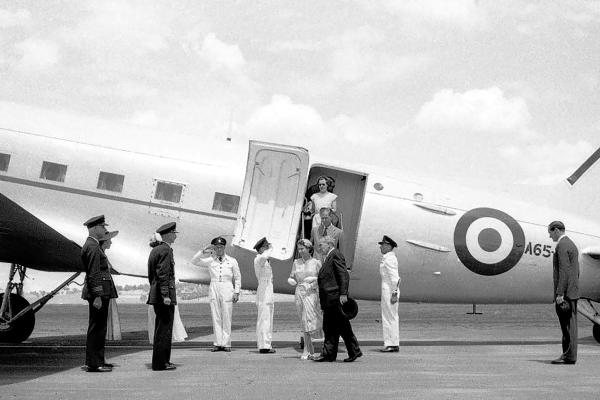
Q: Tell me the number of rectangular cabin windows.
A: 5